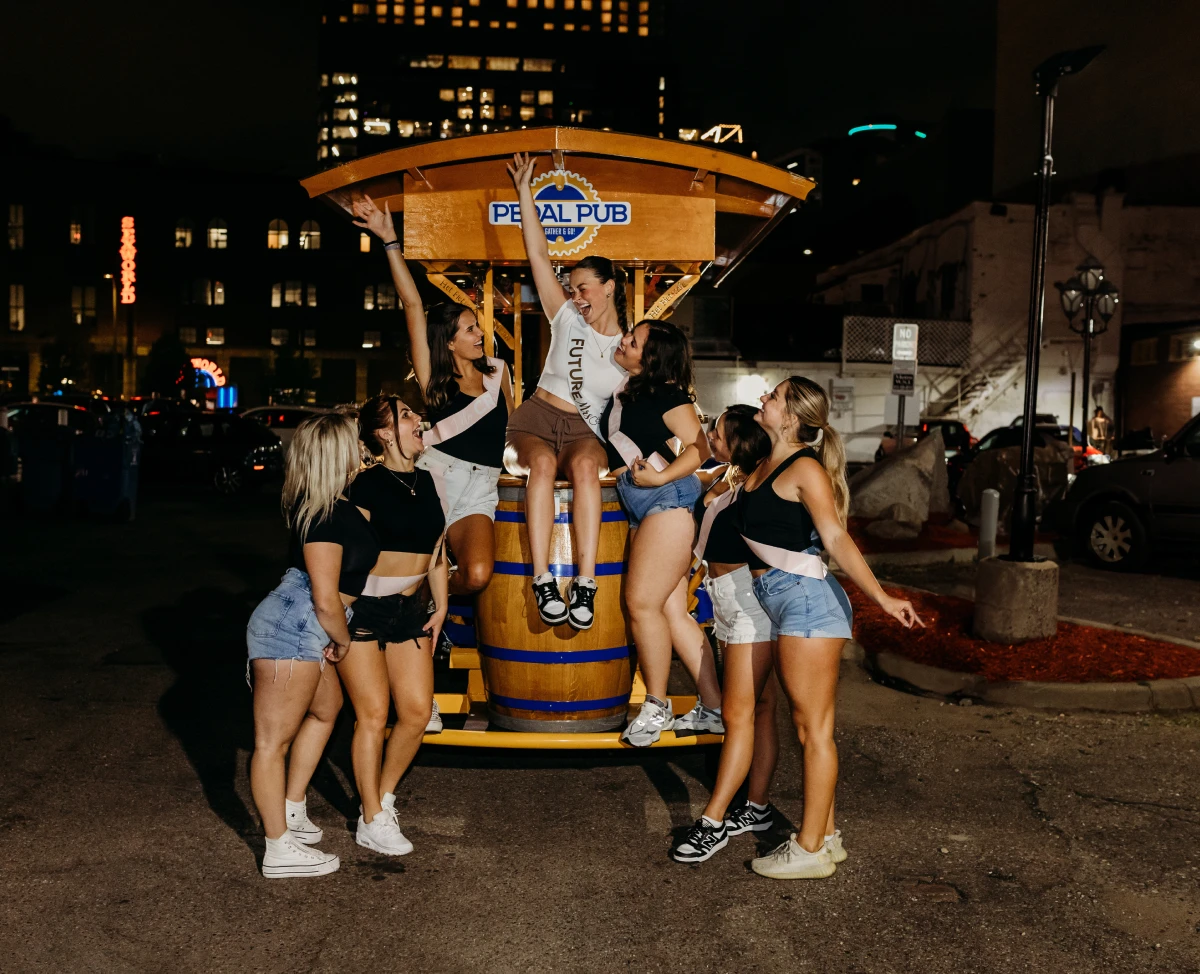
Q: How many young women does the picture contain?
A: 7